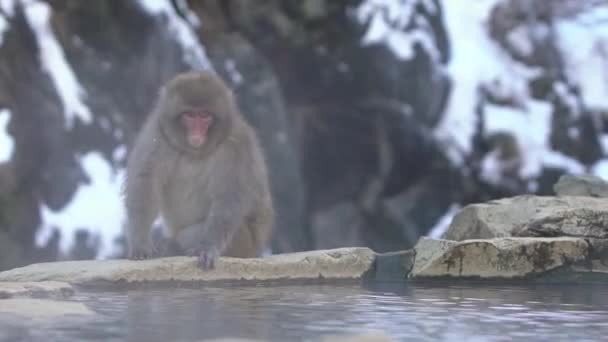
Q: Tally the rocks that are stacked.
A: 3